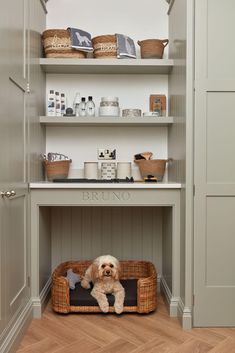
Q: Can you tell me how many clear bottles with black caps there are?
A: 2